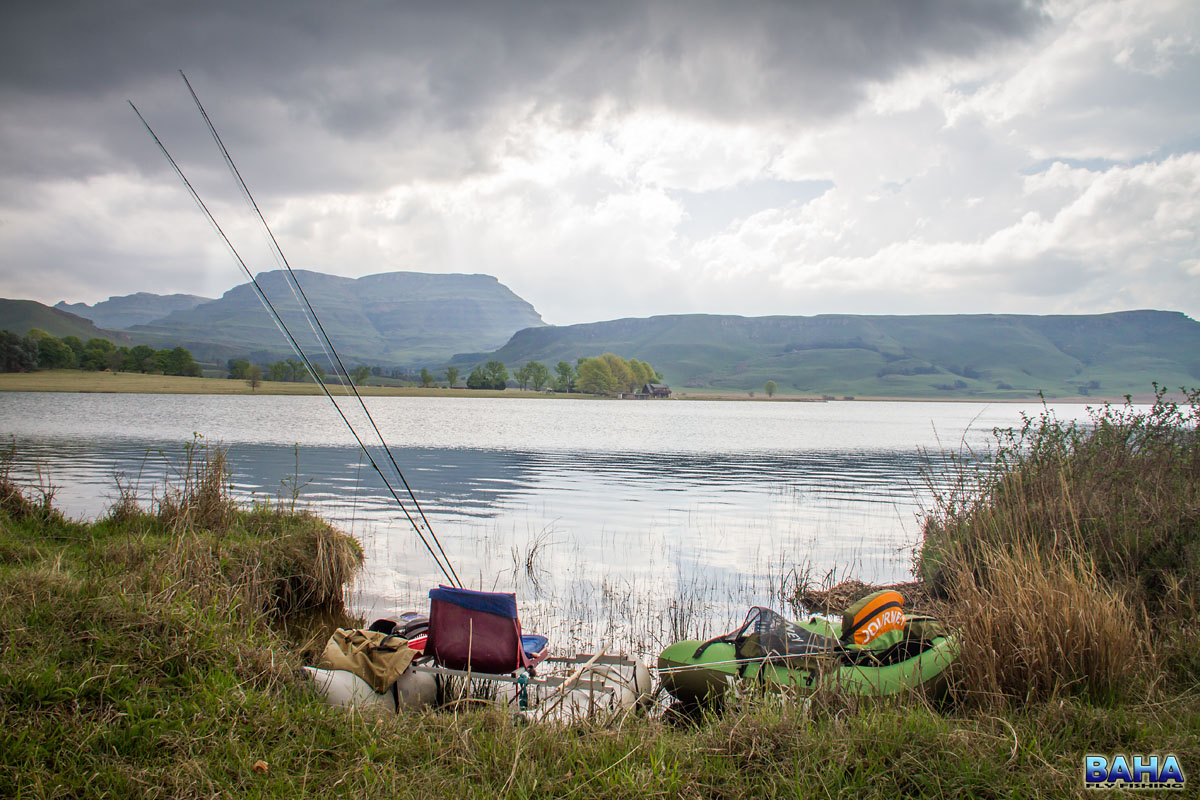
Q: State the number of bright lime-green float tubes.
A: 1